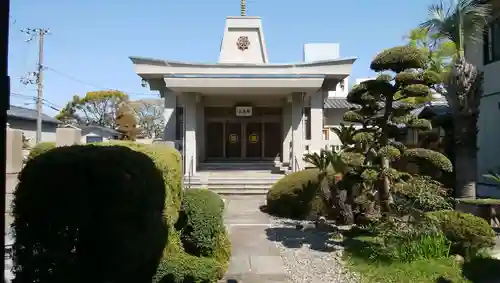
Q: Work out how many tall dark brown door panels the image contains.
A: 4